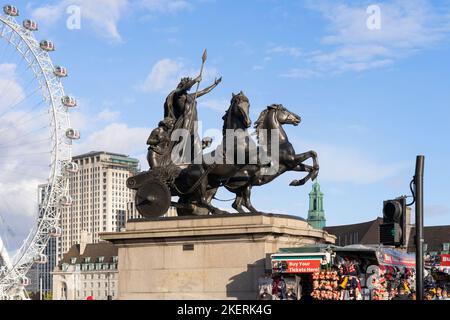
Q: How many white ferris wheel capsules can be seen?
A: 11